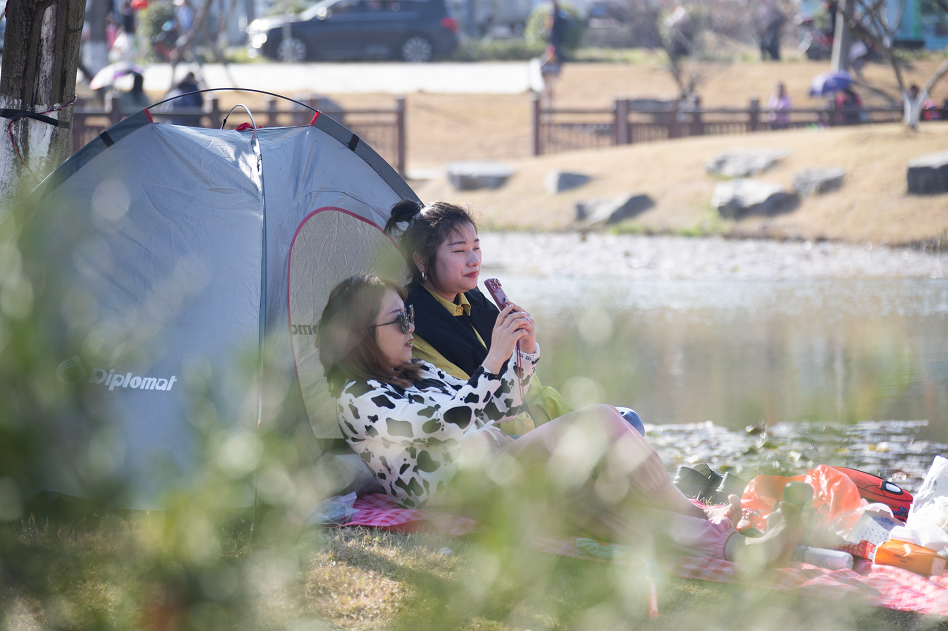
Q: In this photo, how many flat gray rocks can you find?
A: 7